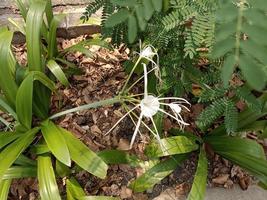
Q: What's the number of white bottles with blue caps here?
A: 0